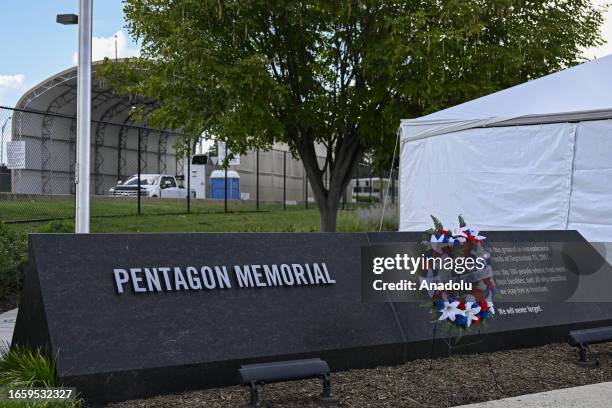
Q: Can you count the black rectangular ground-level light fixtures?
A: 2